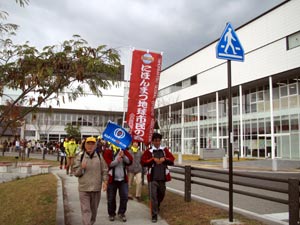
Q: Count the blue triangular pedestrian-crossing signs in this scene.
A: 1